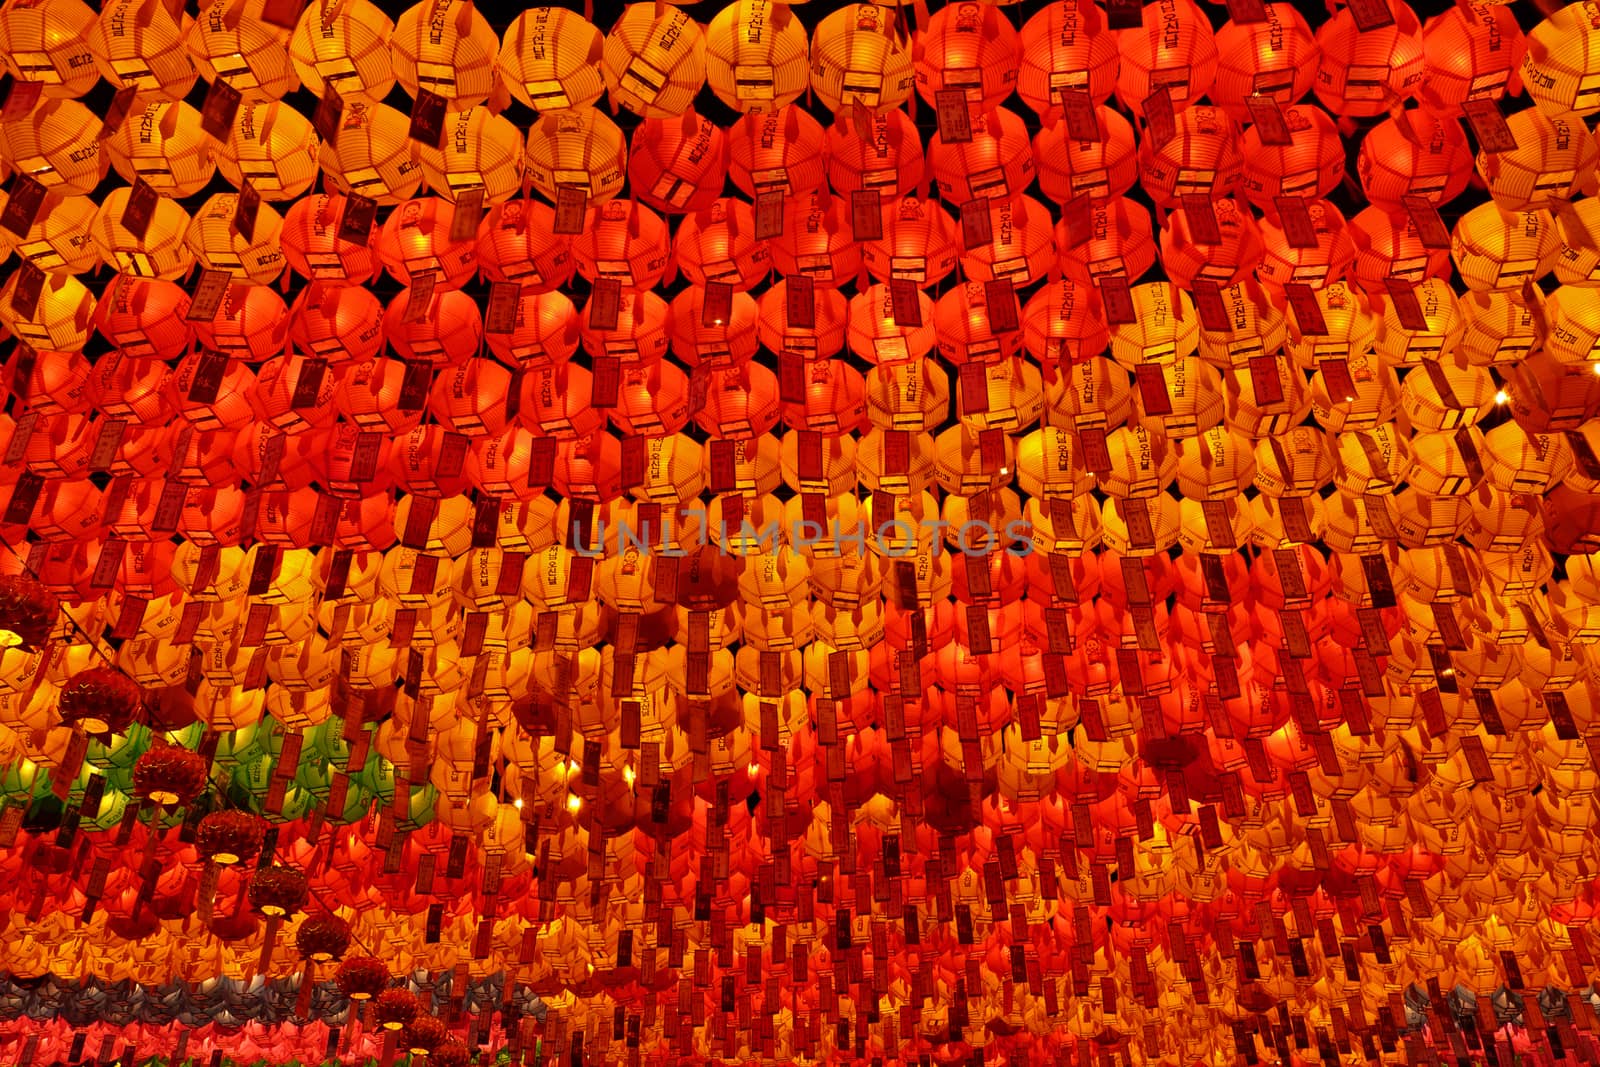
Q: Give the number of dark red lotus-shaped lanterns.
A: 10